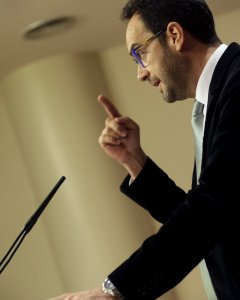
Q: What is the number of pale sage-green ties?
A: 1